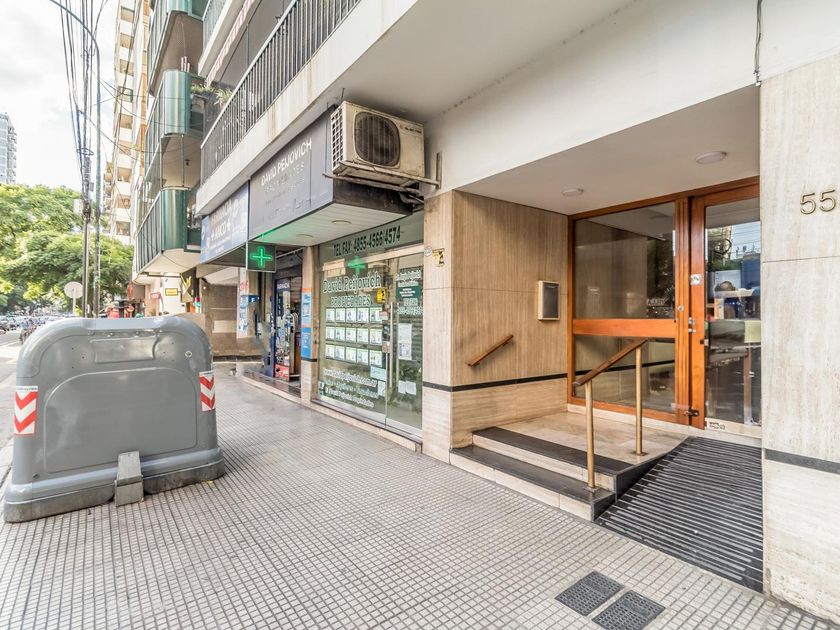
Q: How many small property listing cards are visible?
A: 15